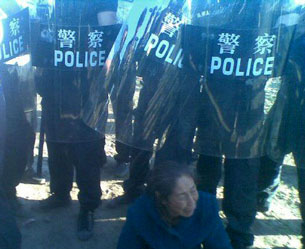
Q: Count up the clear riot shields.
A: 4